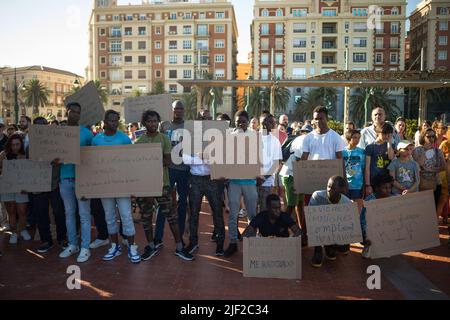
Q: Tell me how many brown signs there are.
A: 11